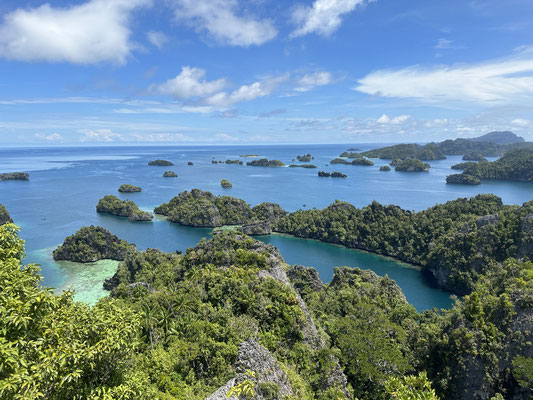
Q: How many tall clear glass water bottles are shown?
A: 0